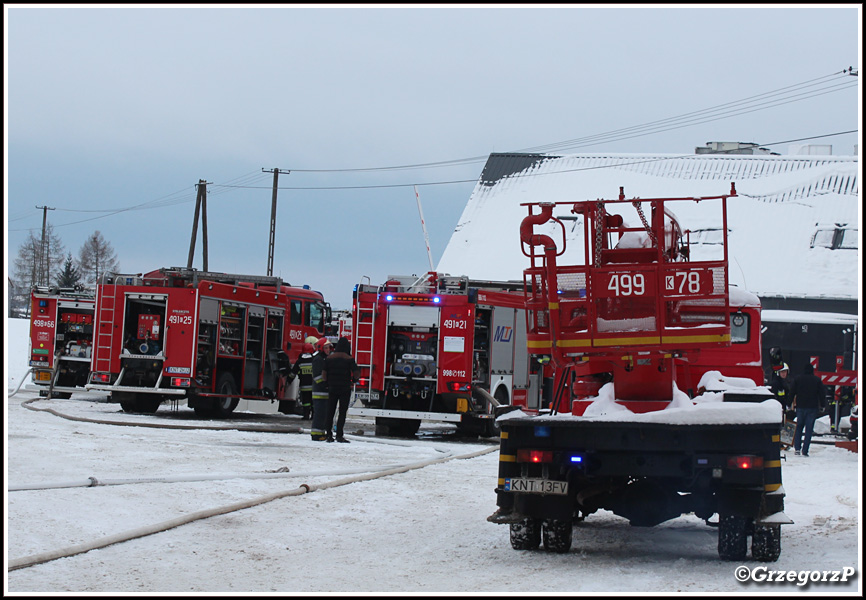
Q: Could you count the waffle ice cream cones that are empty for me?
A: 0